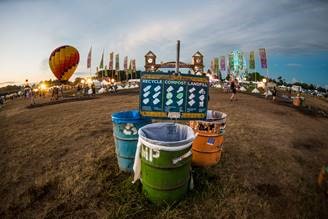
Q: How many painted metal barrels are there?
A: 3